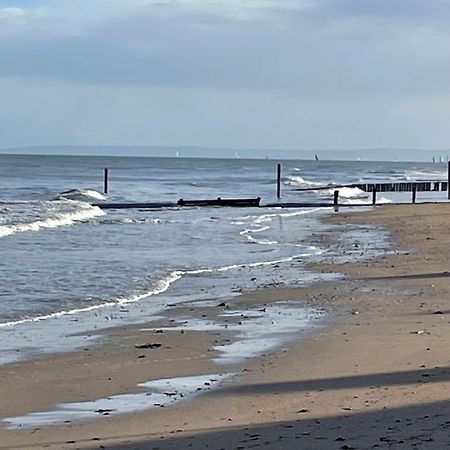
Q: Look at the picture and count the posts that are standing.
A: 6